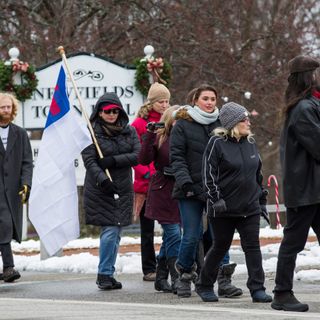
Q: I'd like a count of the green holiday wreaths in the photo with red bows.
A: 2